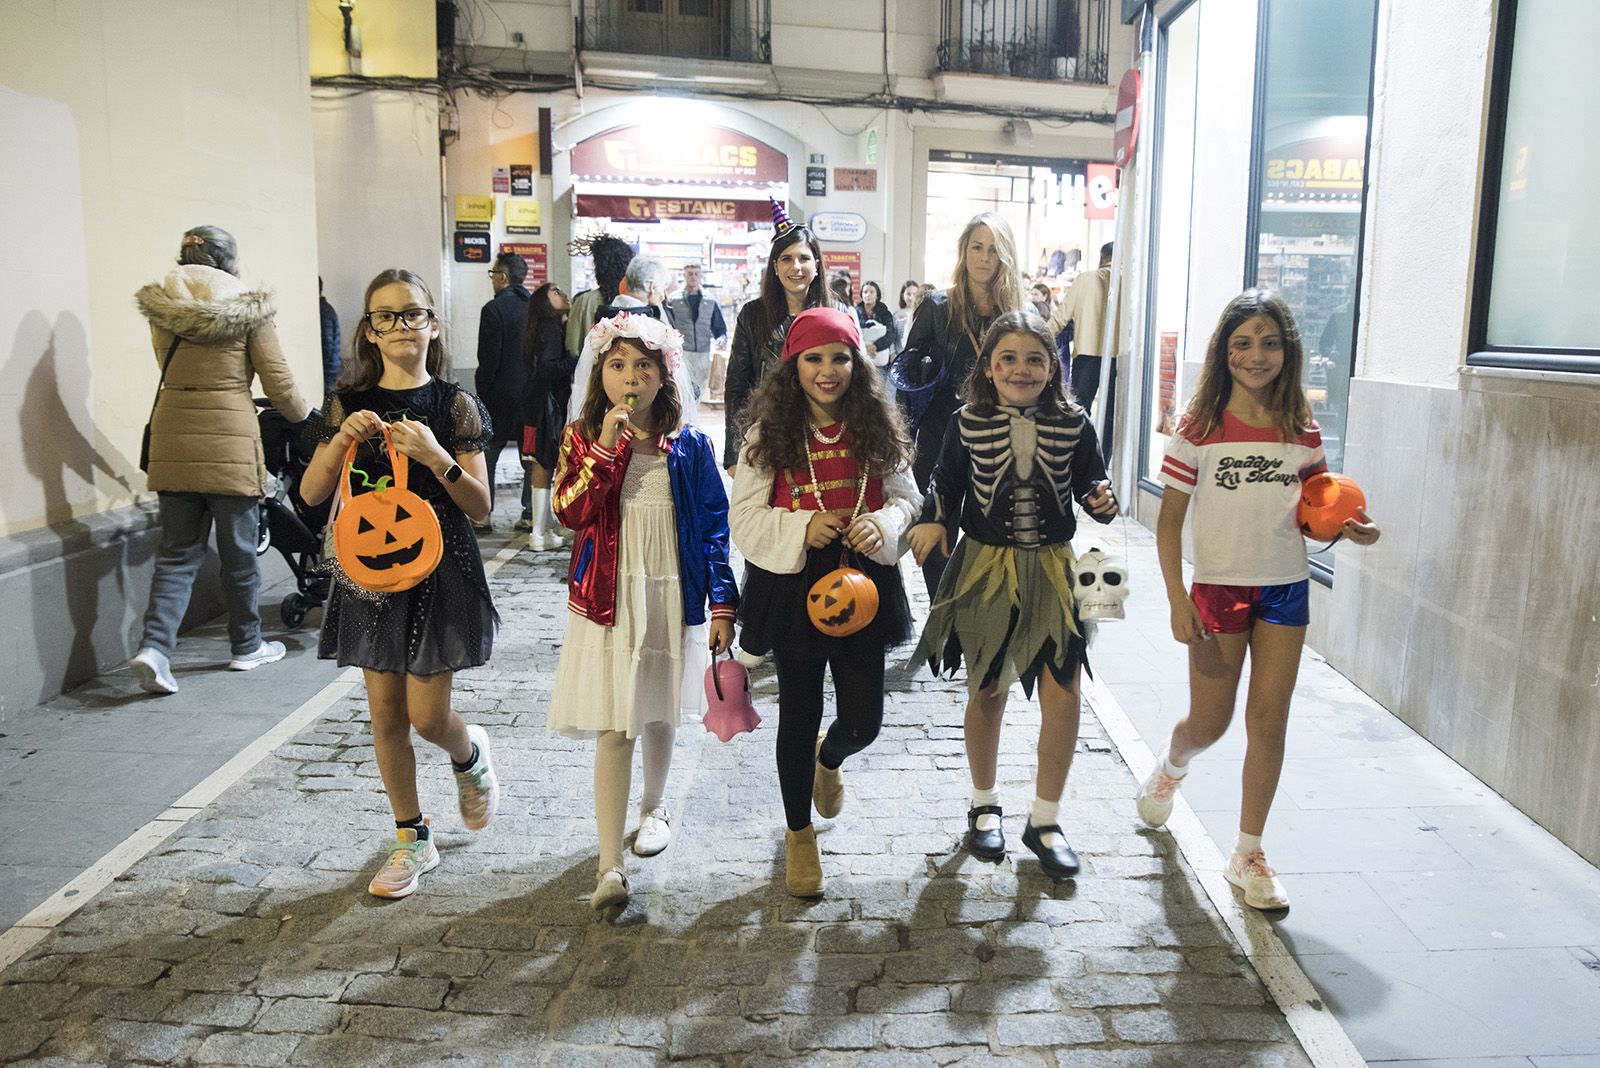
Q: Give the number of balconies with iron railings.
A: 2